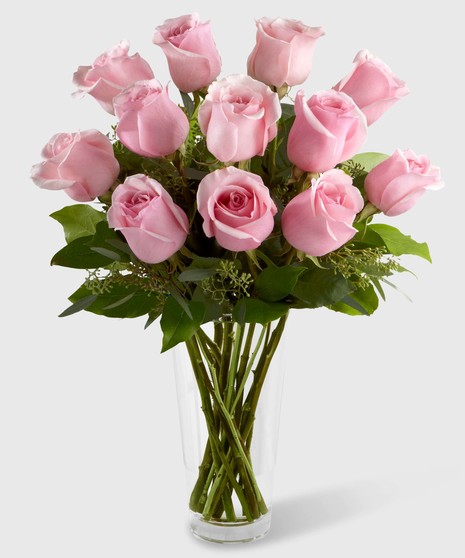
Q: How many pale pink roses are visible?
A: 12